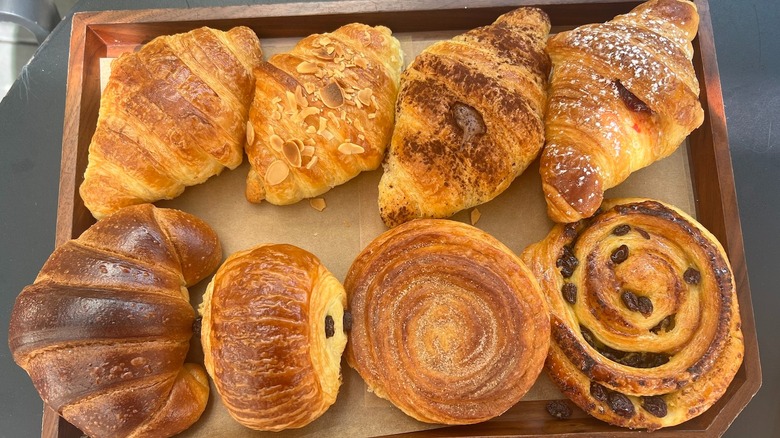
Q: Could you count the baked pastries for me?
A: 8